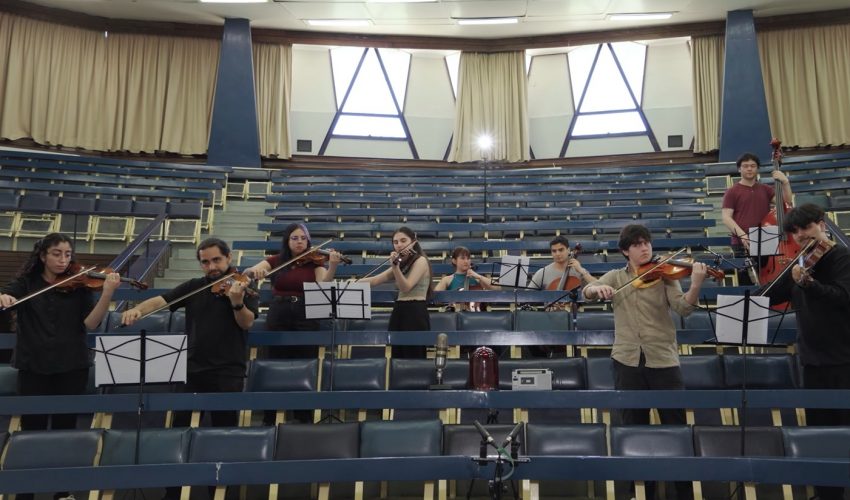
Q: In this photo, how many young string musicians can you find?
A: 9